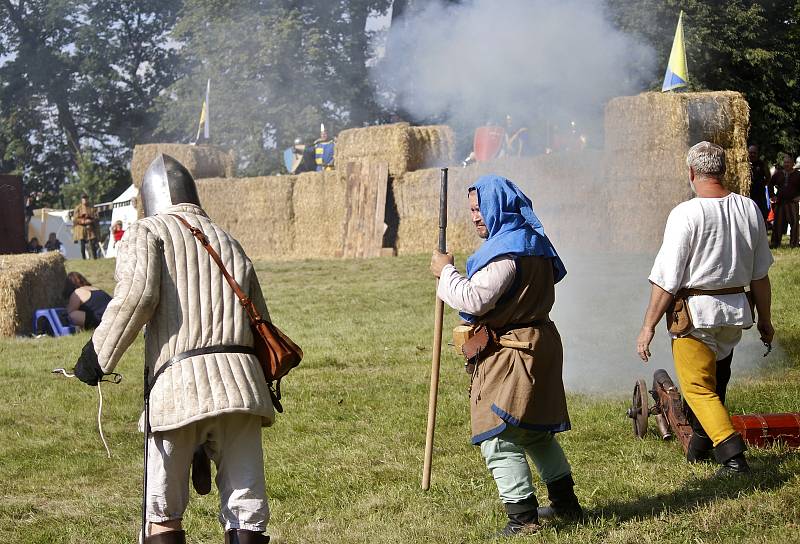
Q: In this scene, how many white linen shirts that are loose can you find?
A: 1